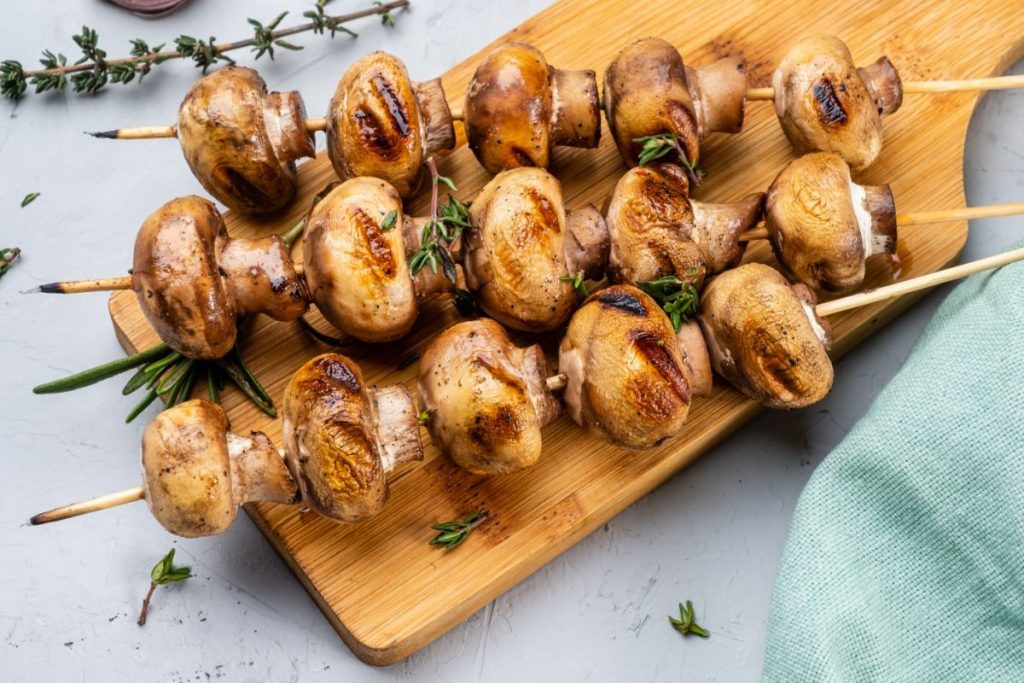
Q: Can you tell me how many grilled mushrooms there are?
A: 15